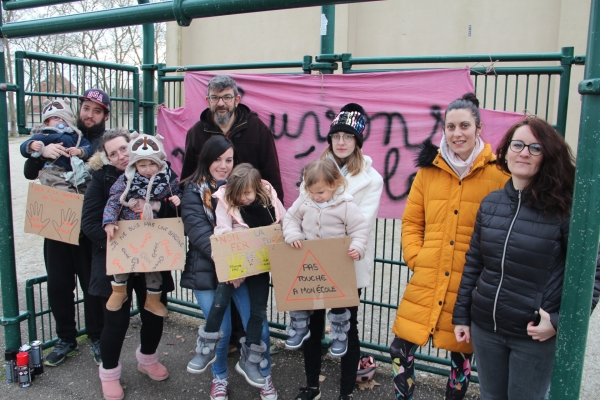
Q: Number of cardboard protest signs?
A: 4